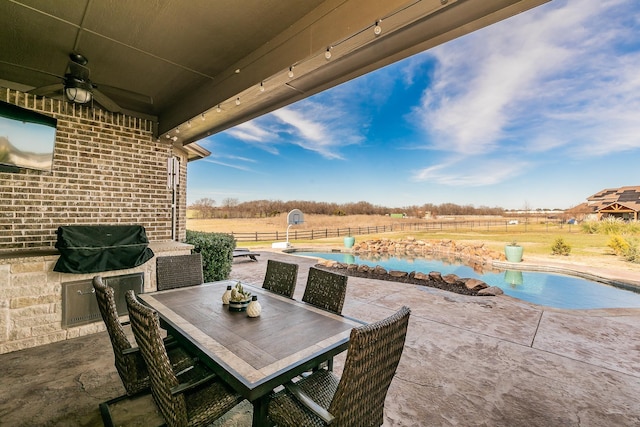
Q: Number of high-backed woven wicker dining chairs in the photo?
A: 6